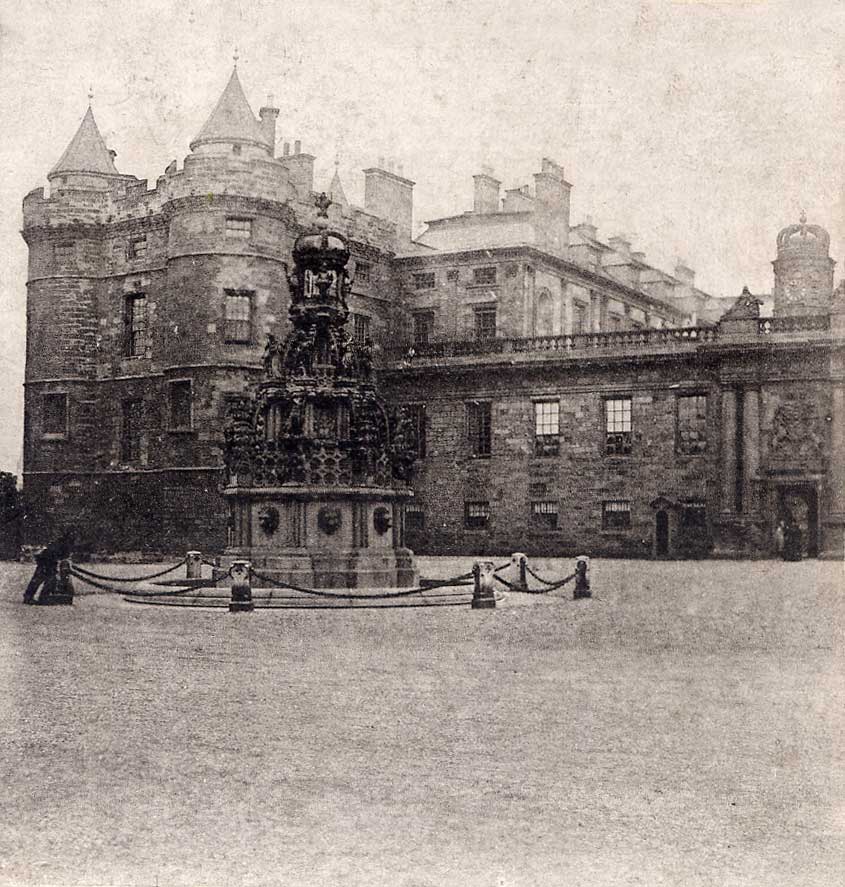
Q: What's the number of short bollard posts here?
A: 6